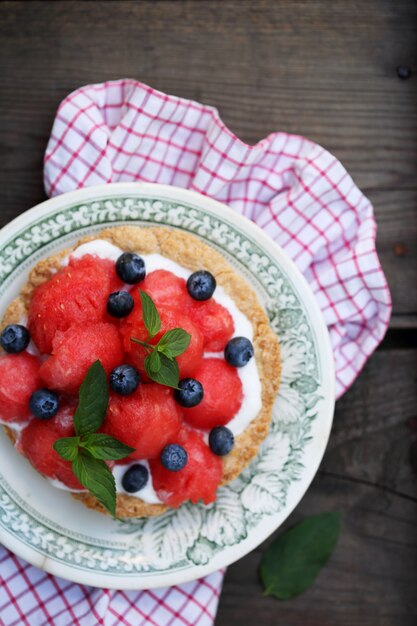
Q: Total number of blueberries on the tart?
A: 11